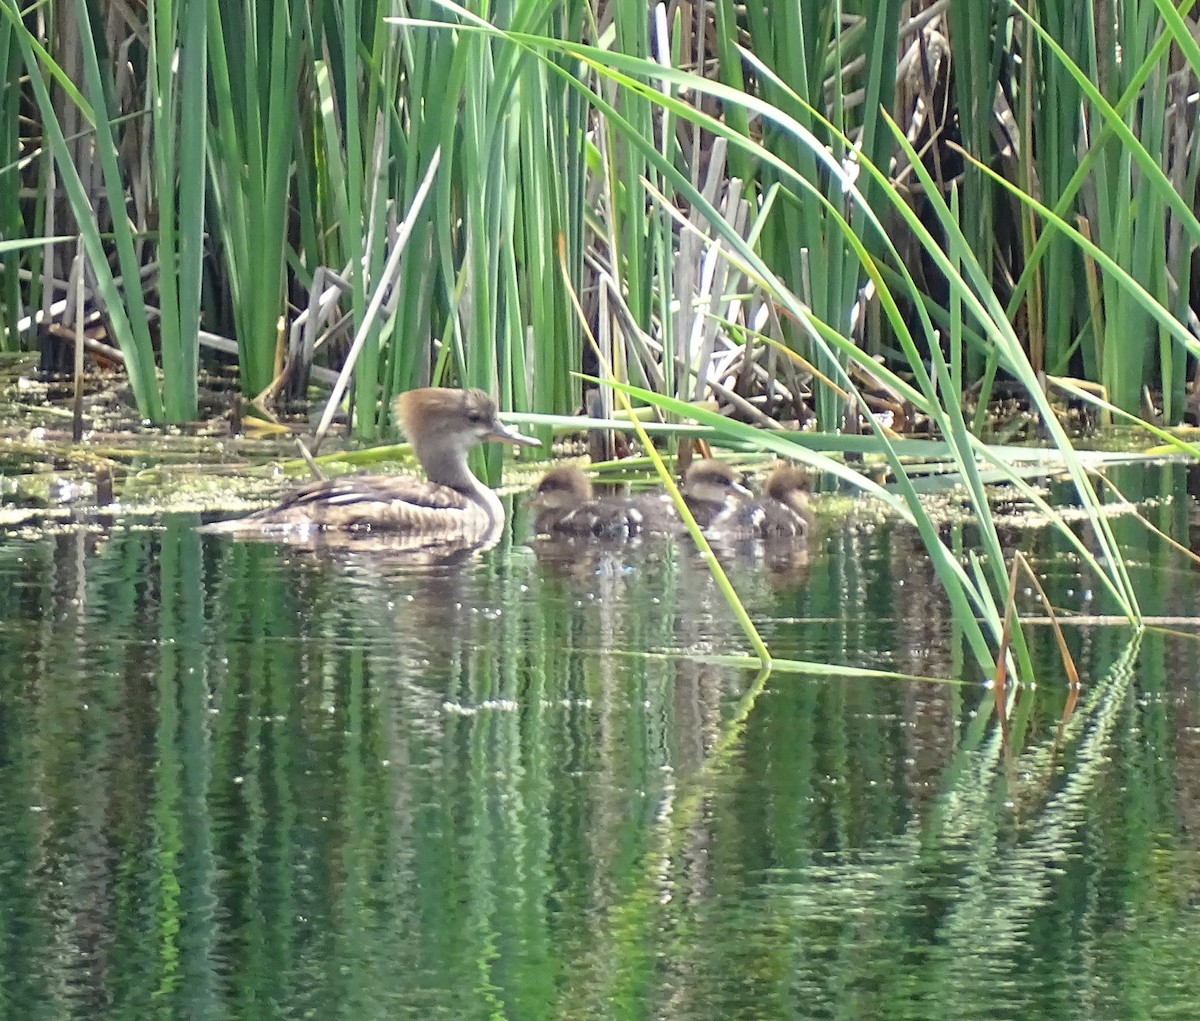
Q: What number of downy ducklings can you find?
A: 3